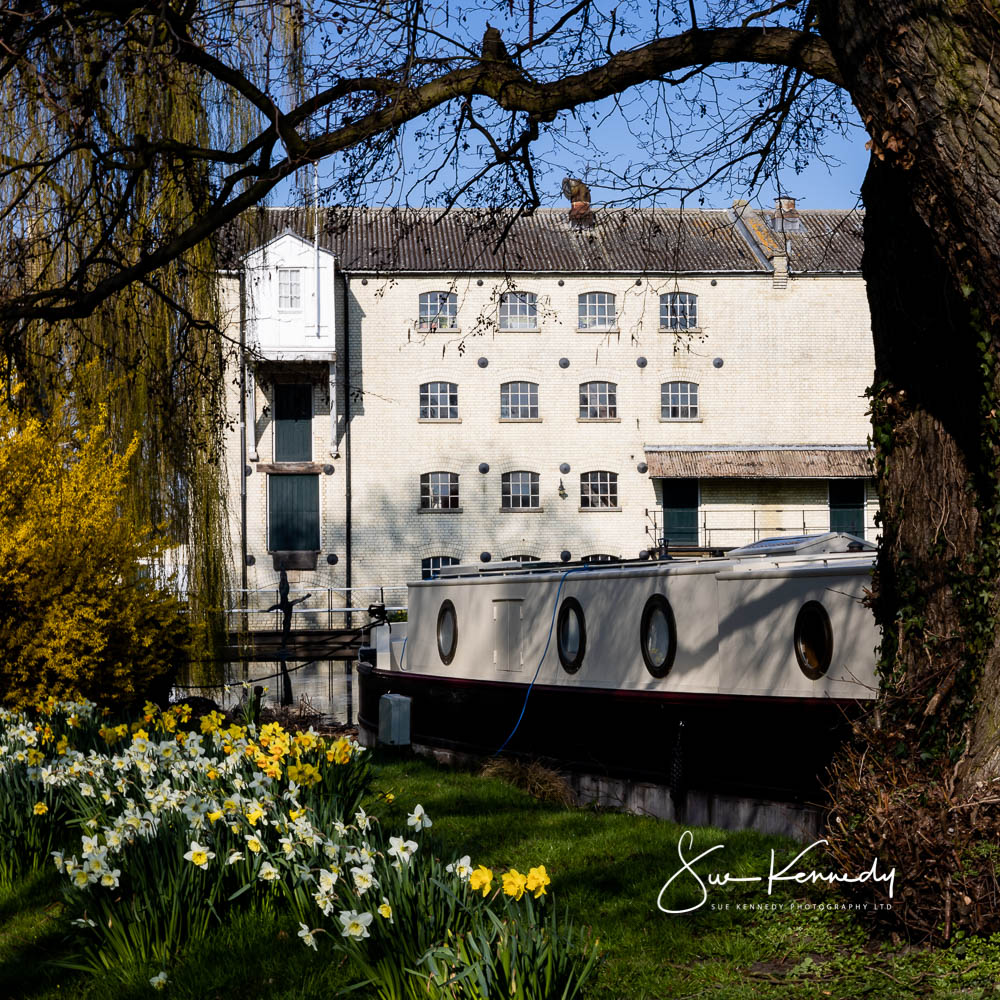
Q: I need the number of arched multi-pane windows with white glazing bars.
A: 14